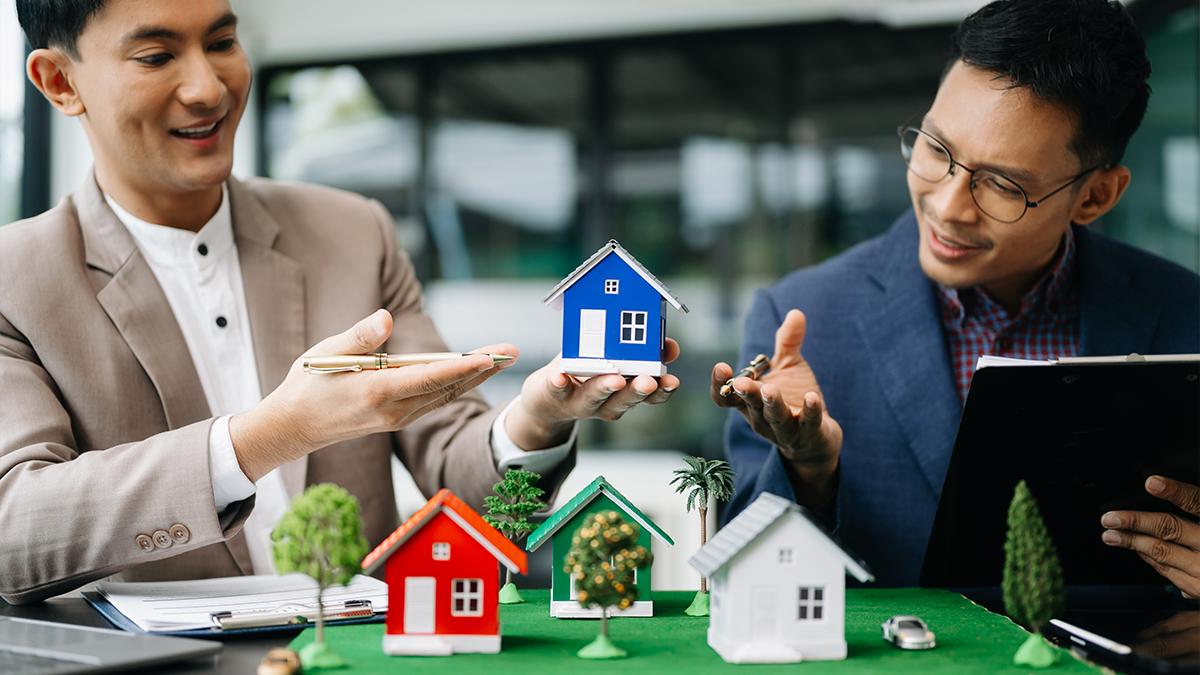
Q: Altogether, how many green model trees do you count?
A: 5